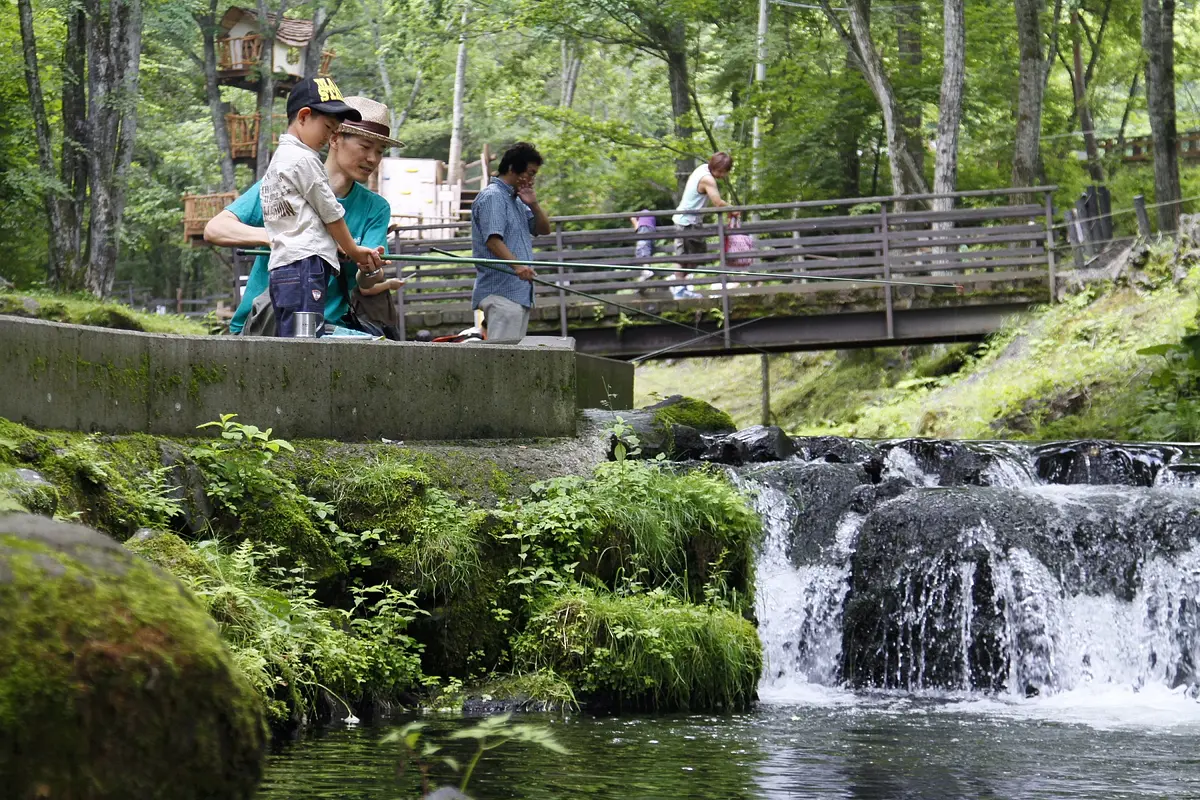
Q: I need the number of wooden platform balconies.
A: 3